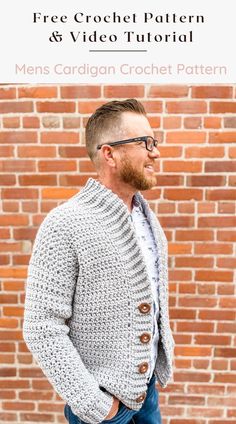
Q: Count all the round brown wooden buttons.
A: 4